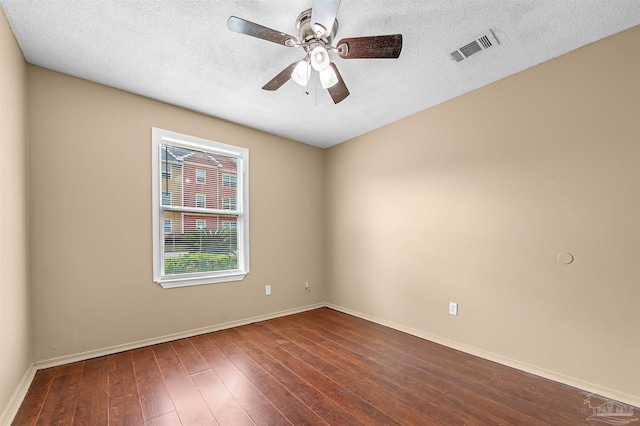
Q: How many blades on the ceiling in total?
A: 5